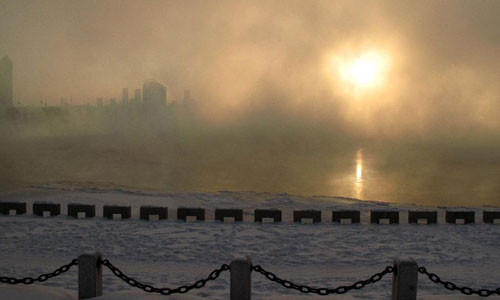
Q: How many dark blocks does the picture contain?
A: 14